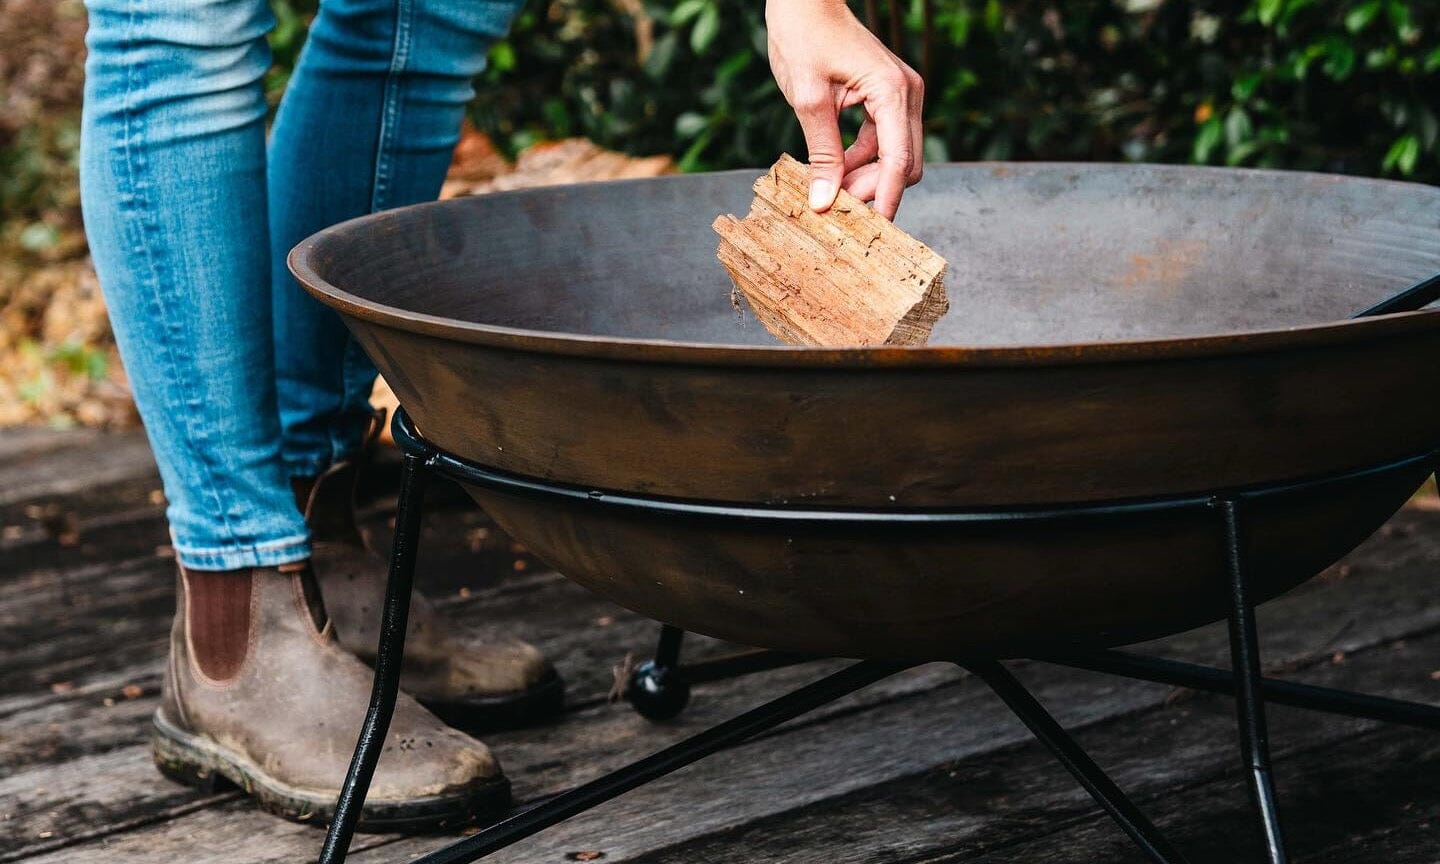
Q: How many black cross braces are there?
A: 4